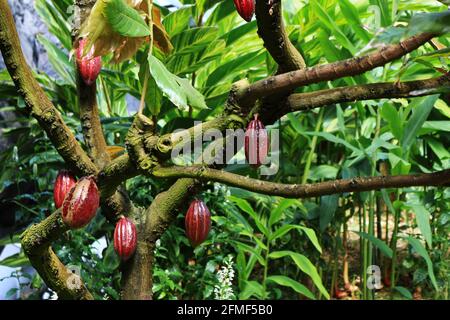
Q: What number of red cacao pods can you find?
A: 7